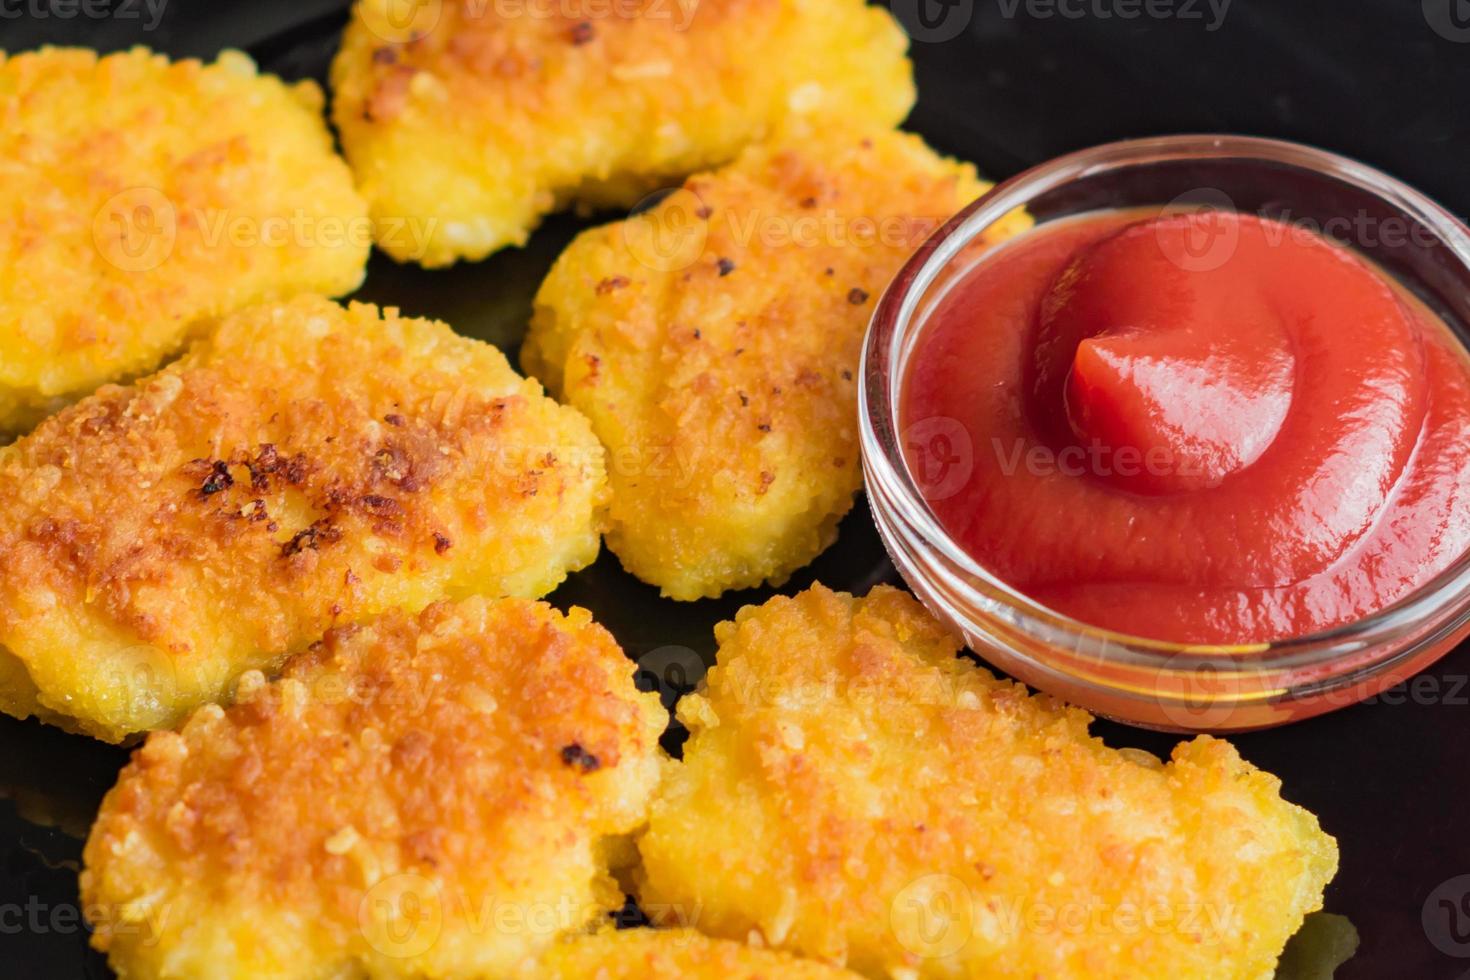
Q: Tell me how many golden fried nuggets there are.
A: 7